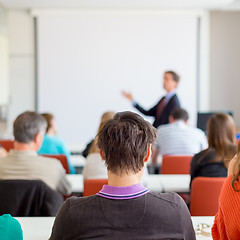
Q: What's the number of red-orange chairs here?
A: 5